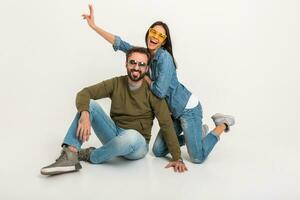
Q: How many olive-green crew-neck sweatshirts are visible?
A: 1